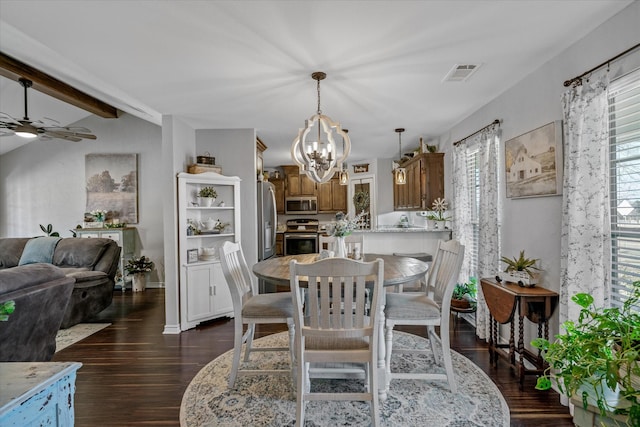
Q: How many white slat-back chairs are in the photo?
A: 4